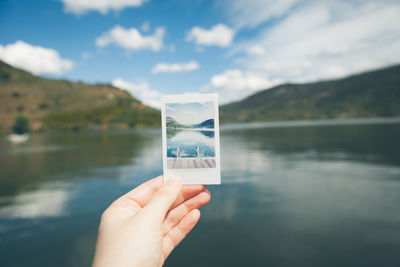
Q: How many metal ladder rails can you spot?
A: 2